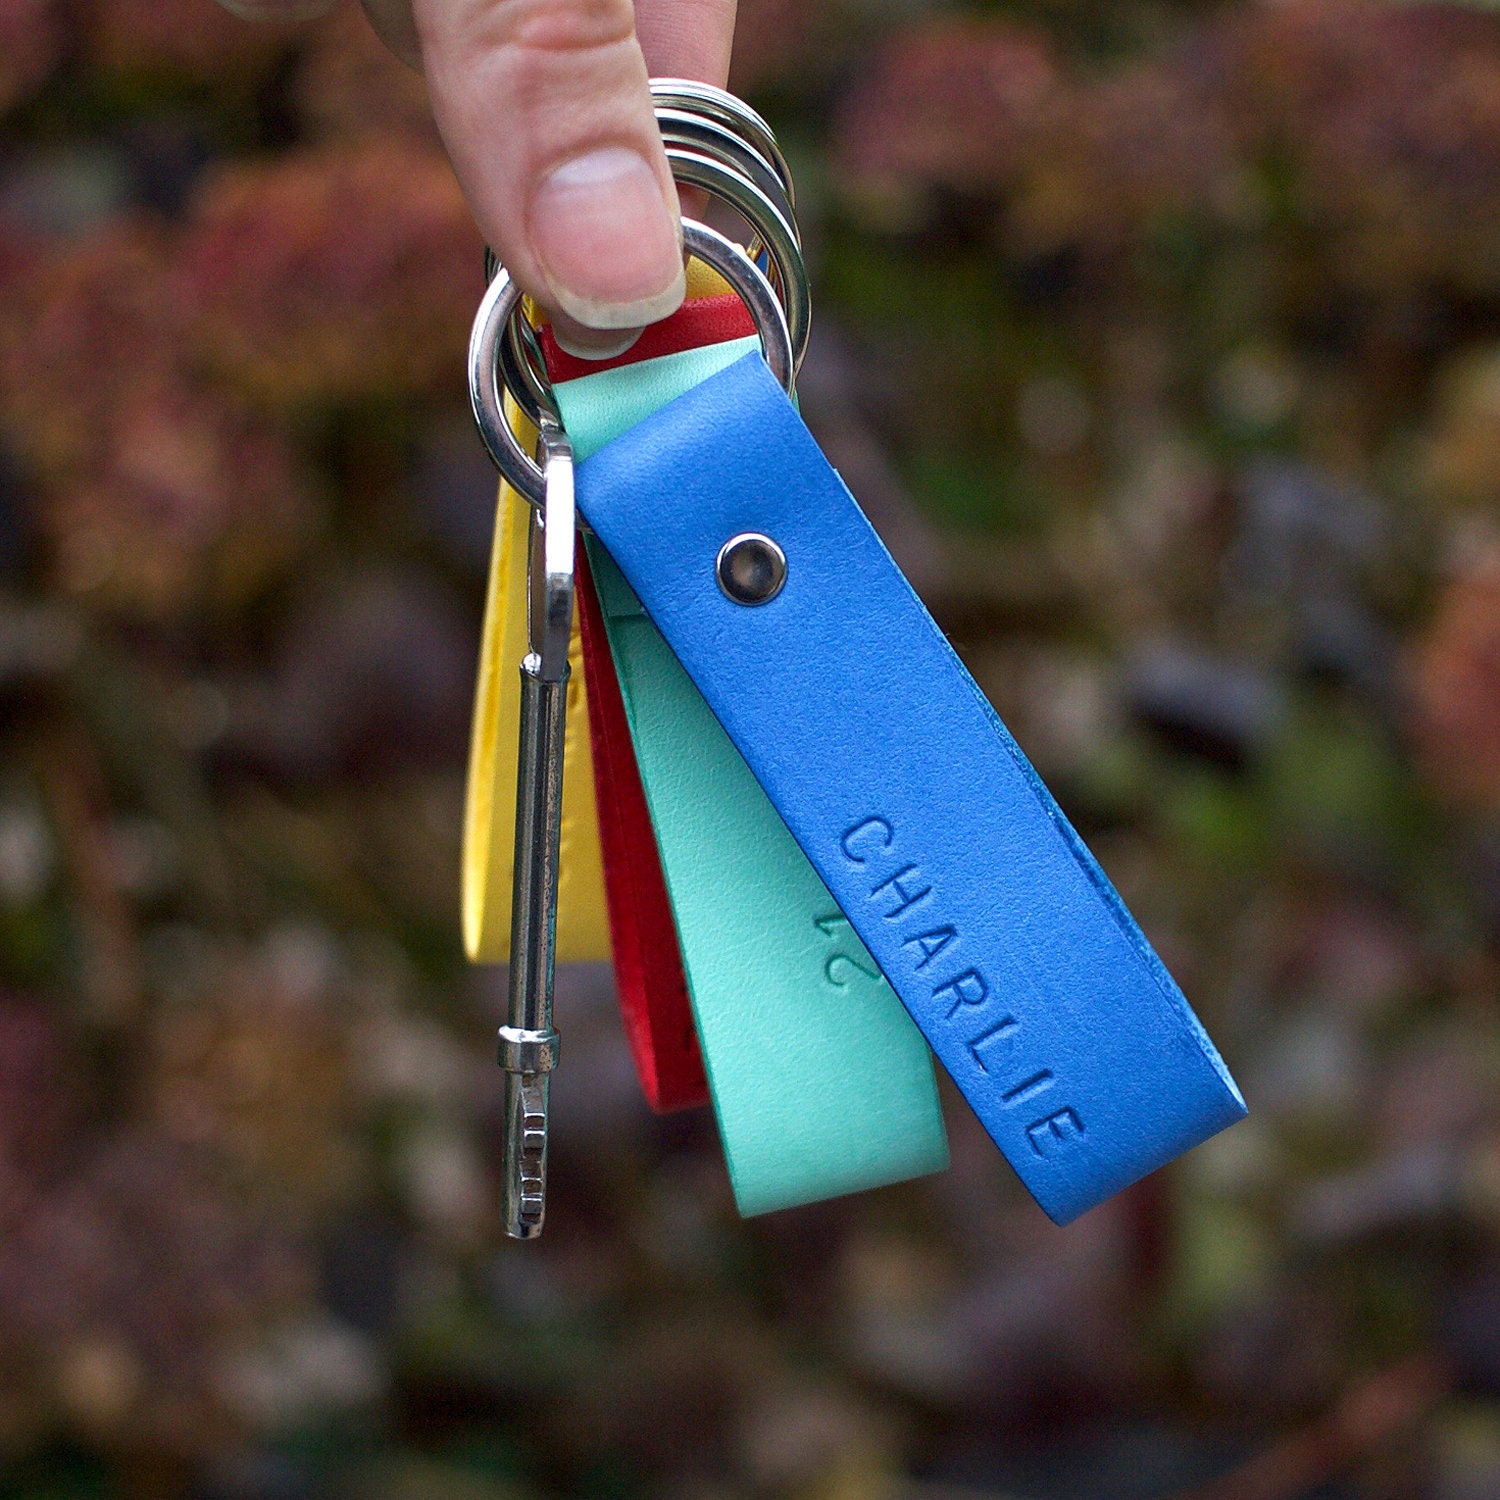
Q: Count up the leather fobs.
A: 4